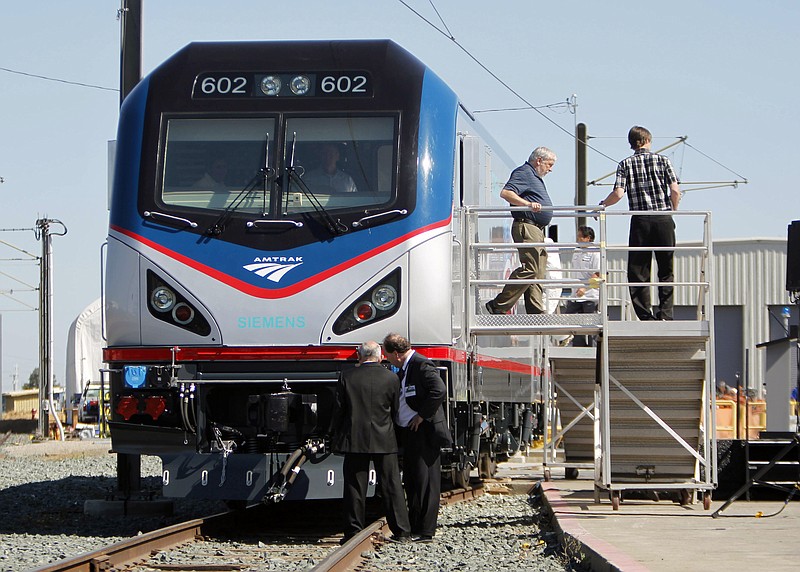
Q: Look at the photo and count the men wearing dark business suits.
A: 2